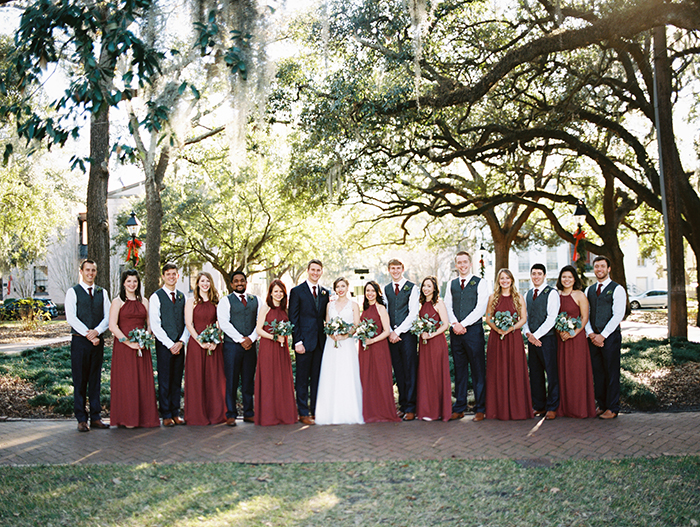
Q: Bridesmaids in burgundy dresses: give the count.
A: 7